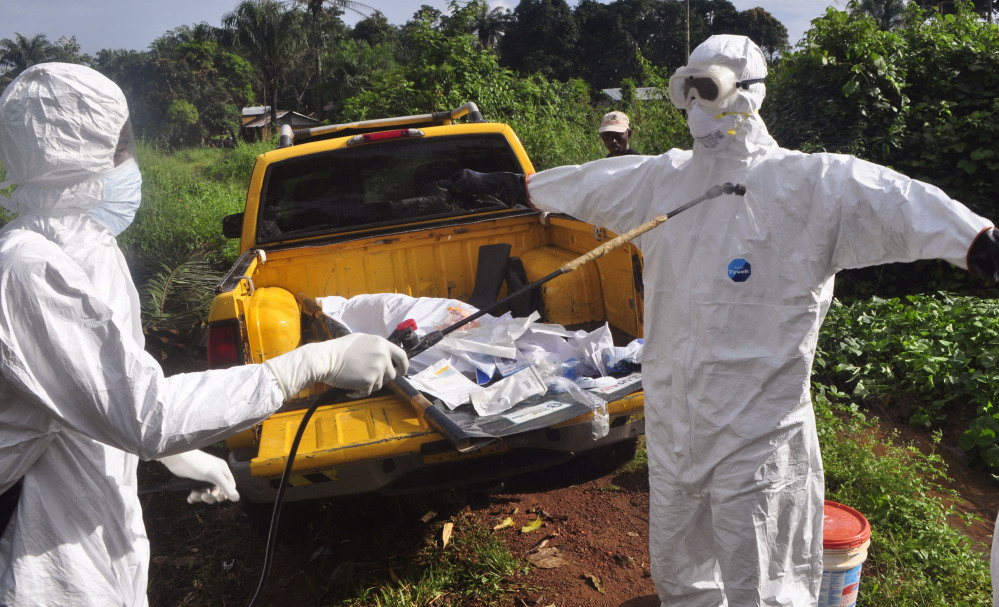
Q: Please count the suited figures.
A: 2